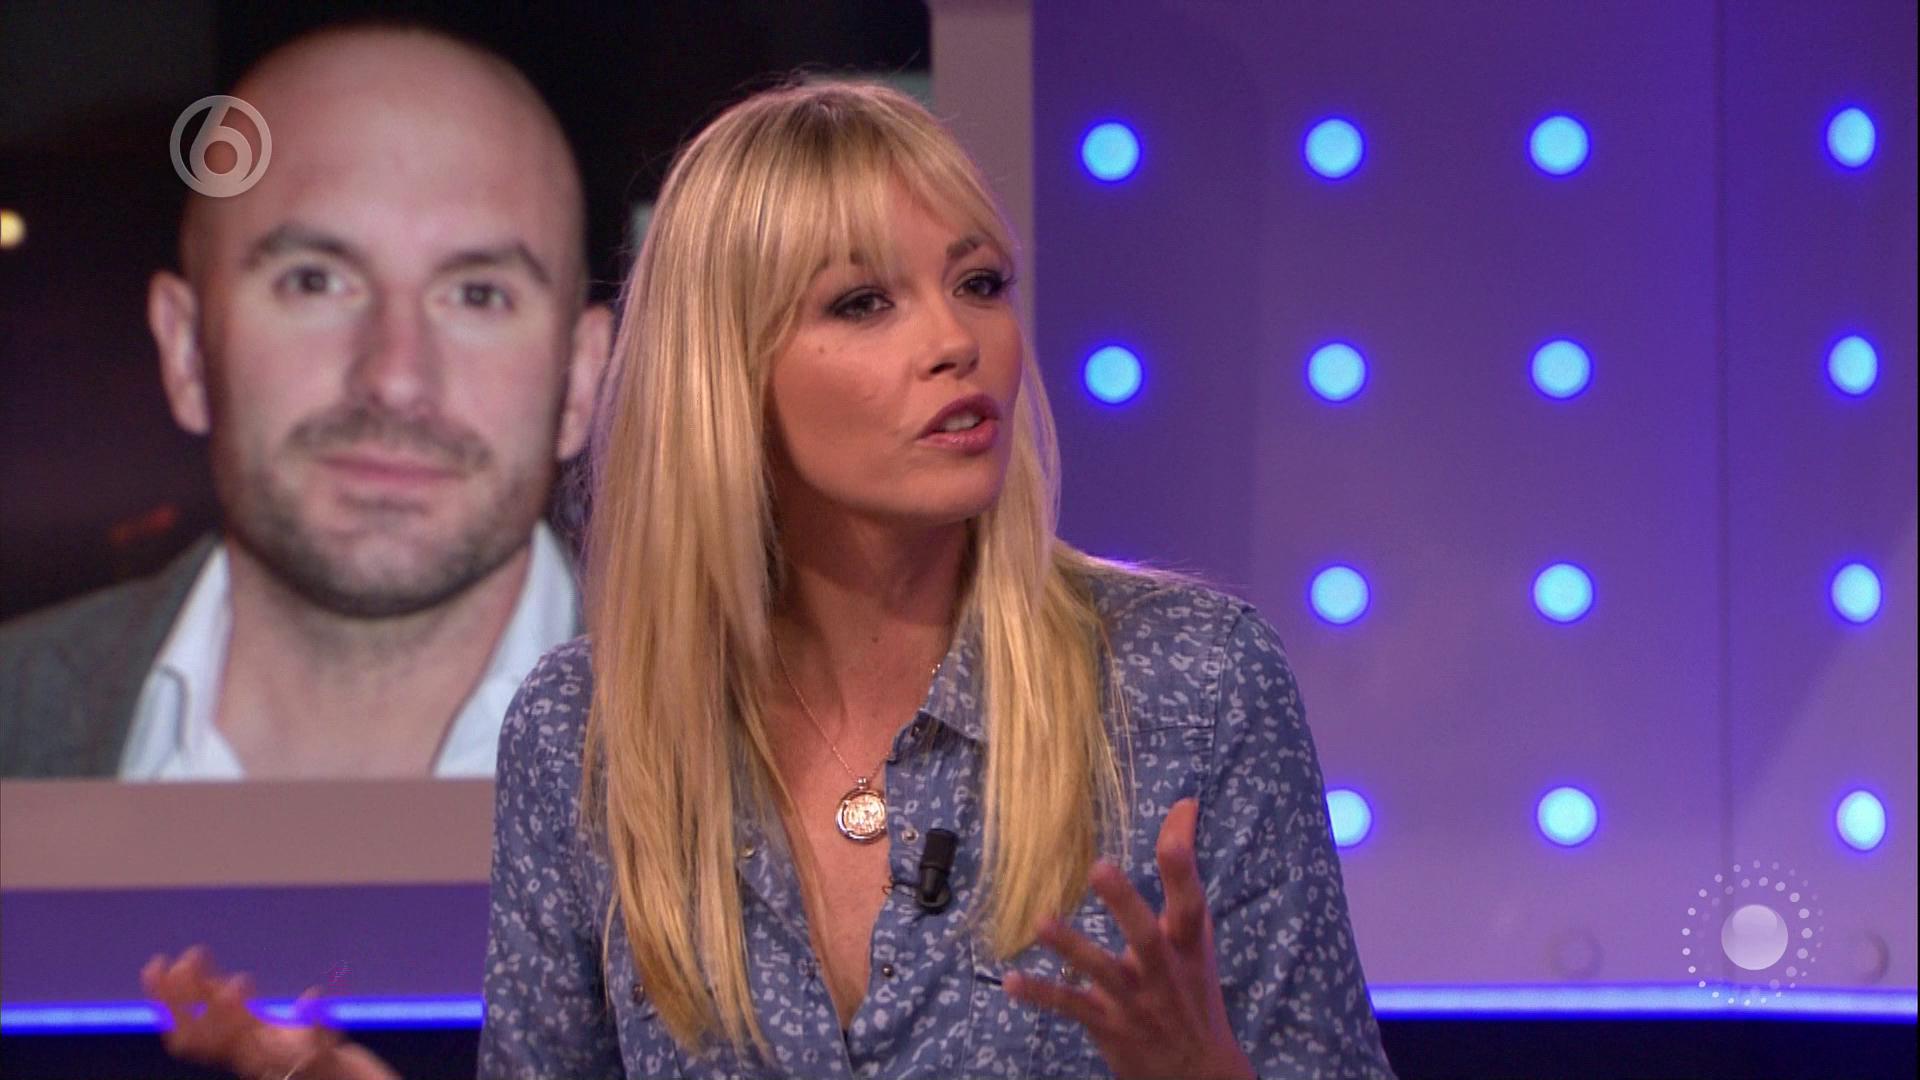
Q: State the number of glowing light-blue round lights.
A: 14